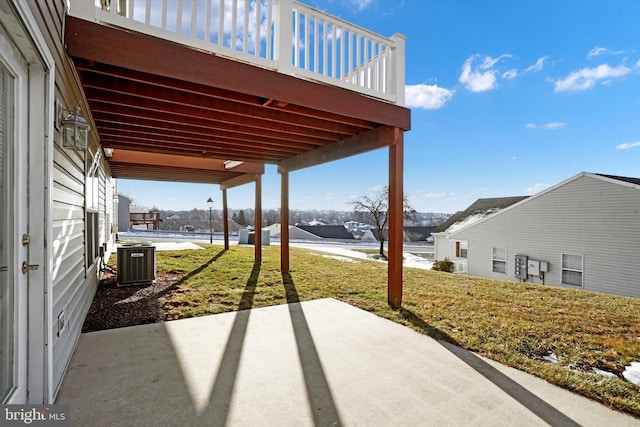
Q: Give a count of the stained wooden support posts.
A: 4